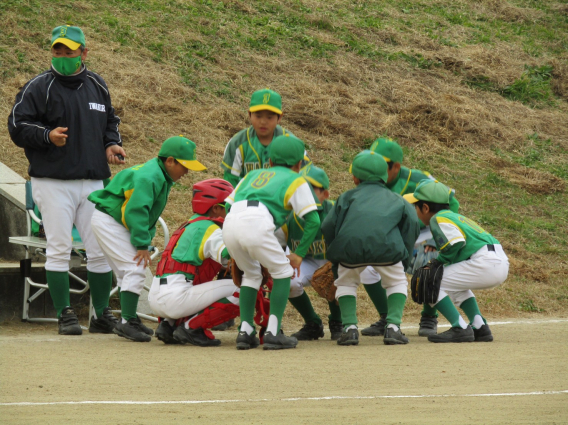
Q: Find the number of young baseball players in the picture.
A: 8